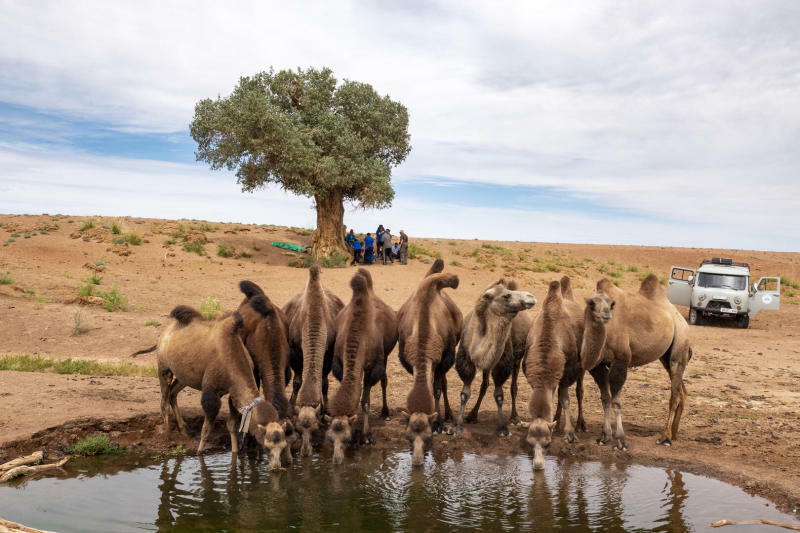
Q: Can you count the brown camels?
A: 8